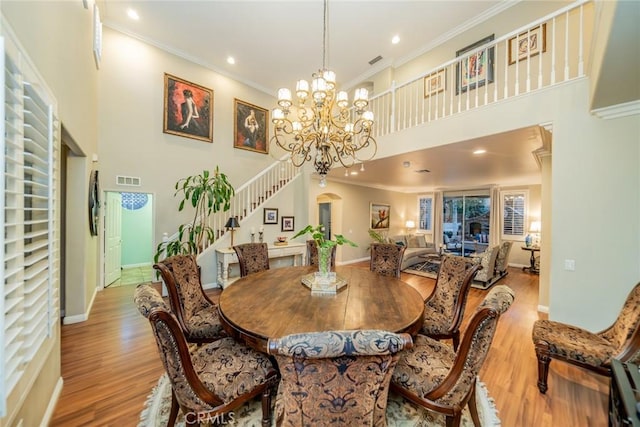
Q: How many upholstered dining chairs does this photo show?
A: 9